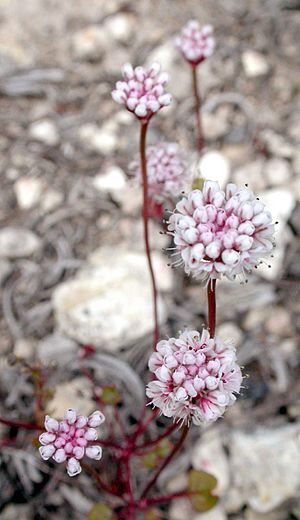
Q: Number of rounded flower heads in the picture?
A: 6